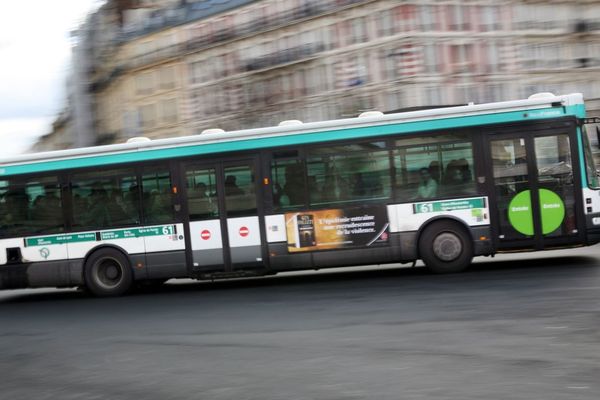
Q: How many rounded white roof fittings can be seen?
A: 5